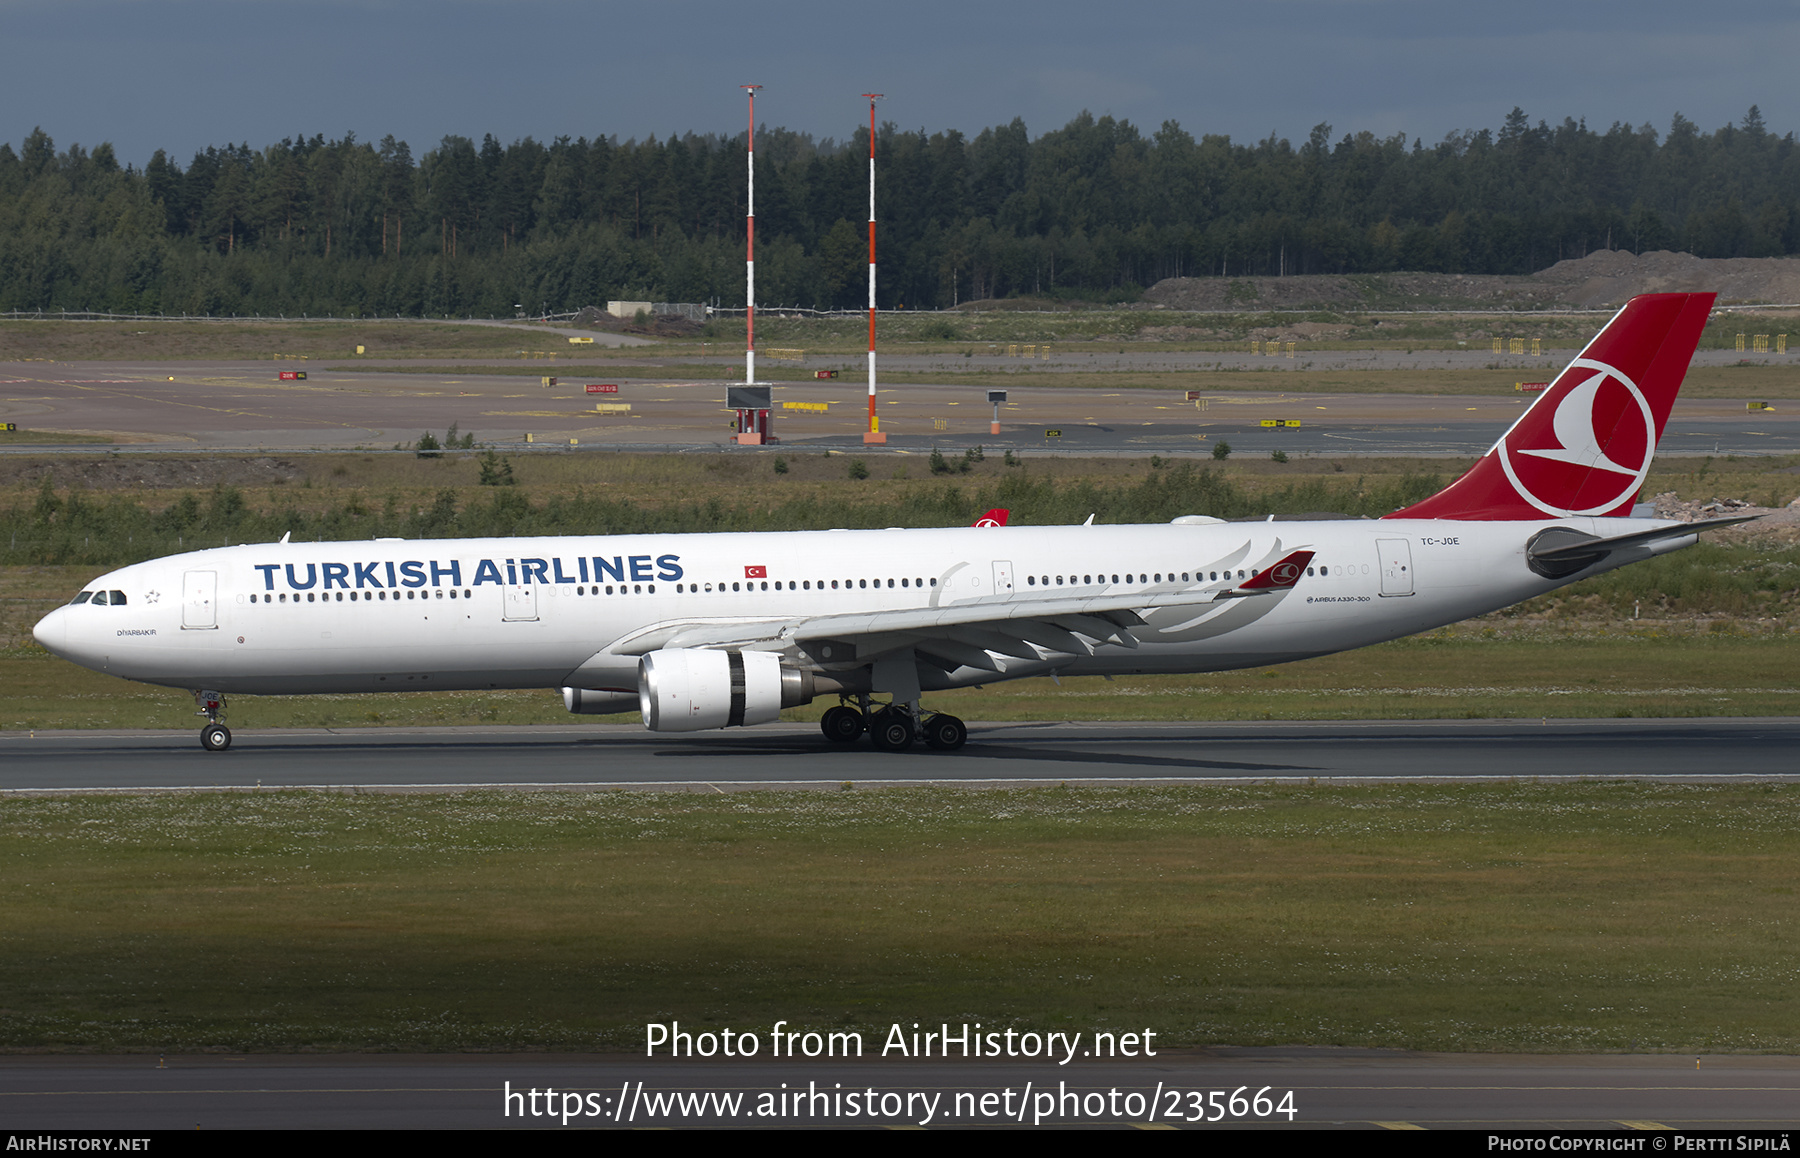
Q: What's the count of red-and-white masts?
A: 2